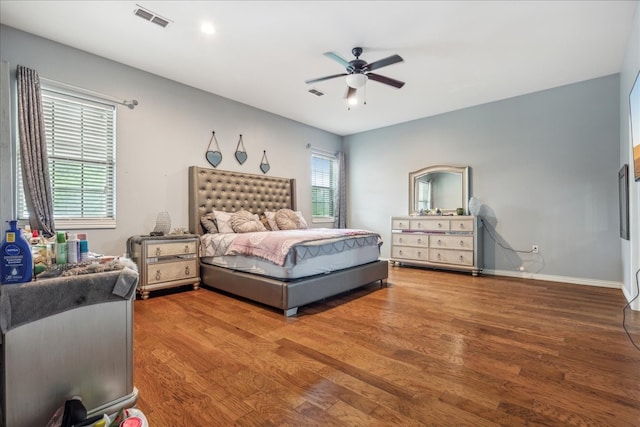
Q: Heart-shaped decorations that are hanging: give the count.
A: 3